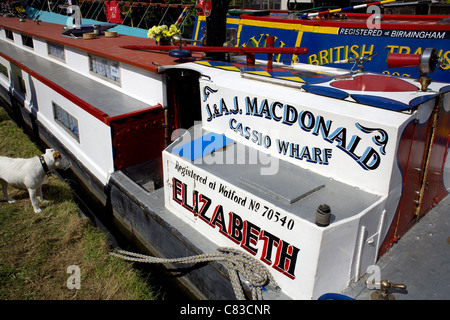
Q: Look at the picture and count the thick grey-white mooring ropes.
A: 1